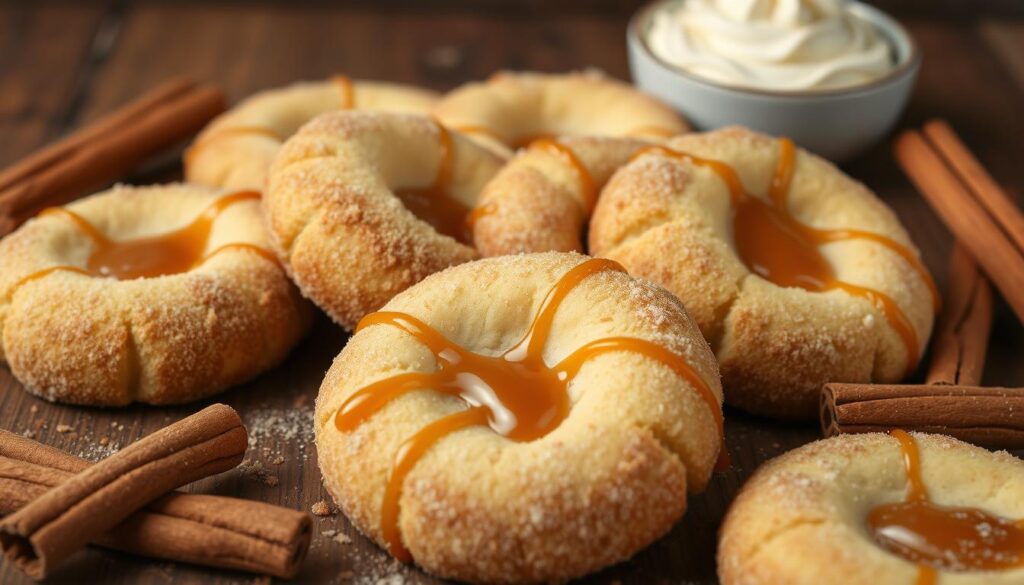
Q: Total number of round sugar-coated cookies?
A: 8